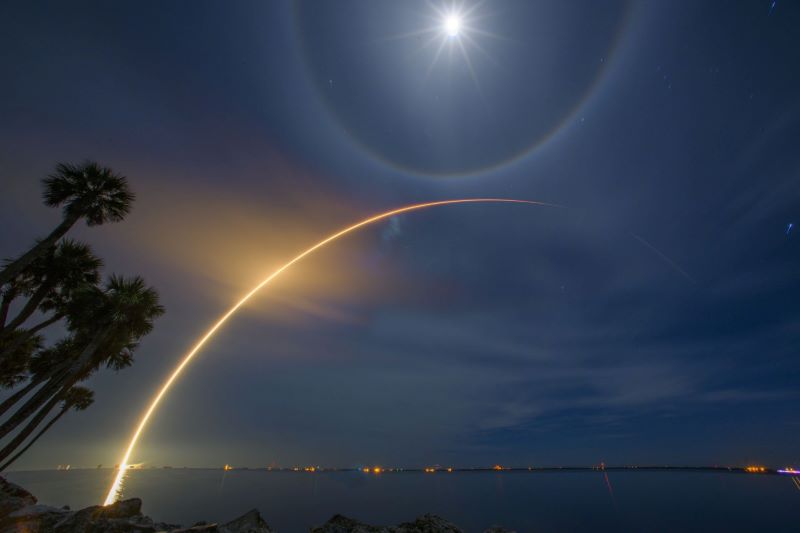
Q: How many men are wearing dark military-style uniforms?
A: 0